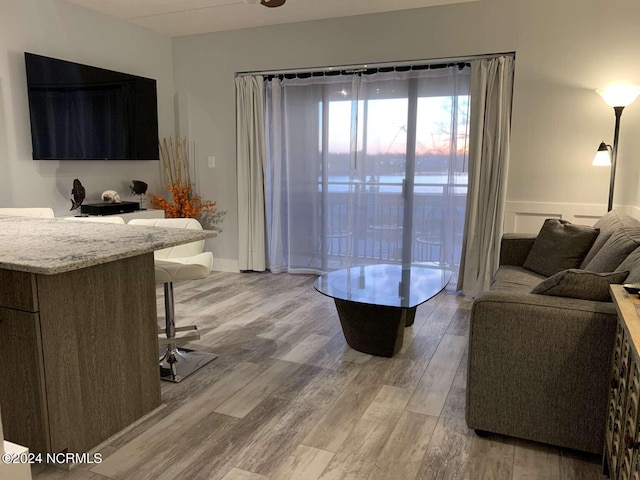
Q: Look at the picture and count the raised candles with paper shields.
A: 0